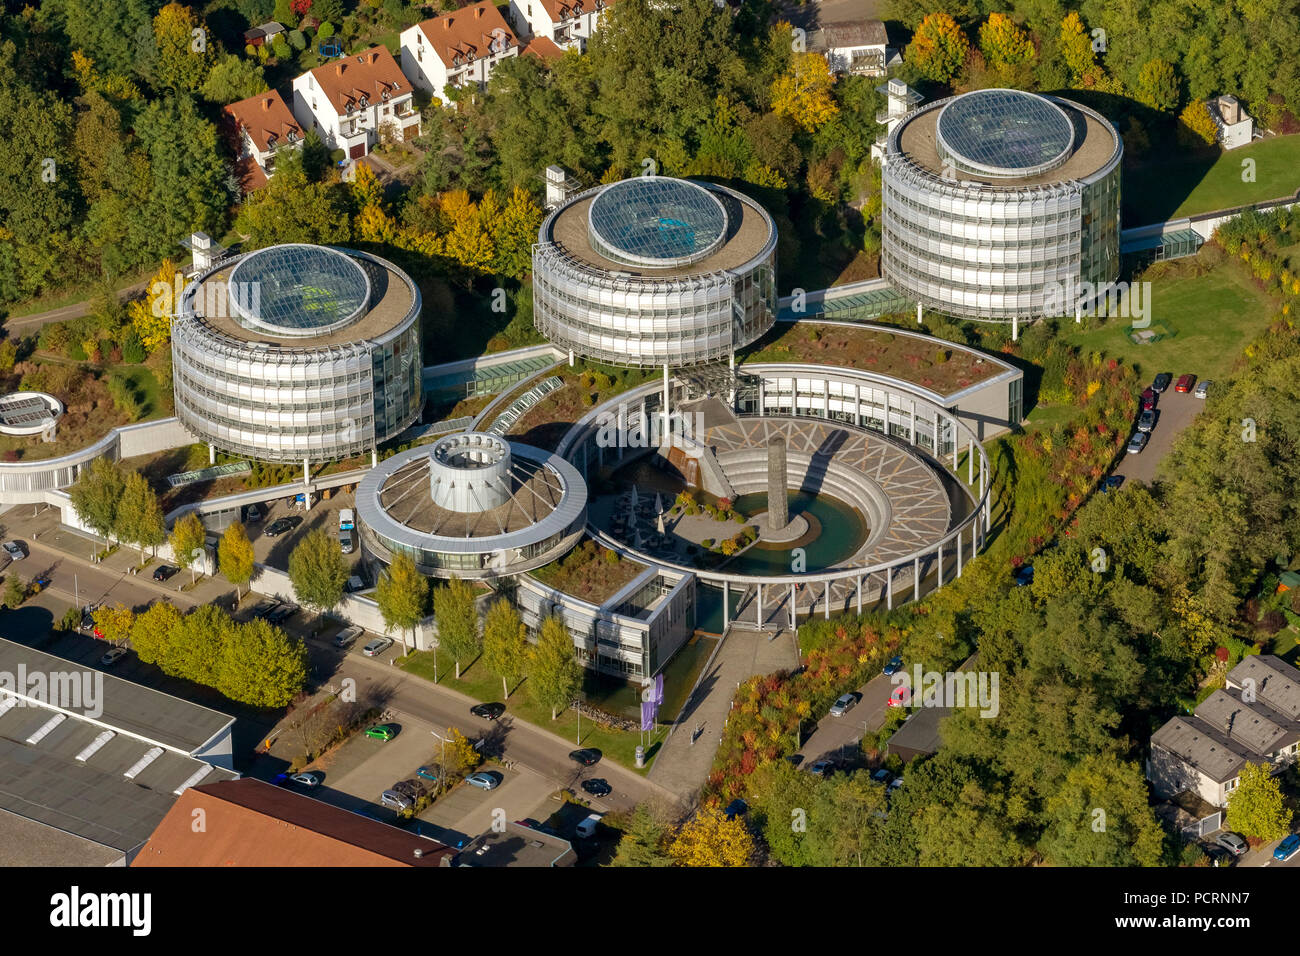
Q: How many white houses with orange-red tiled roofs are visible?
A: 4